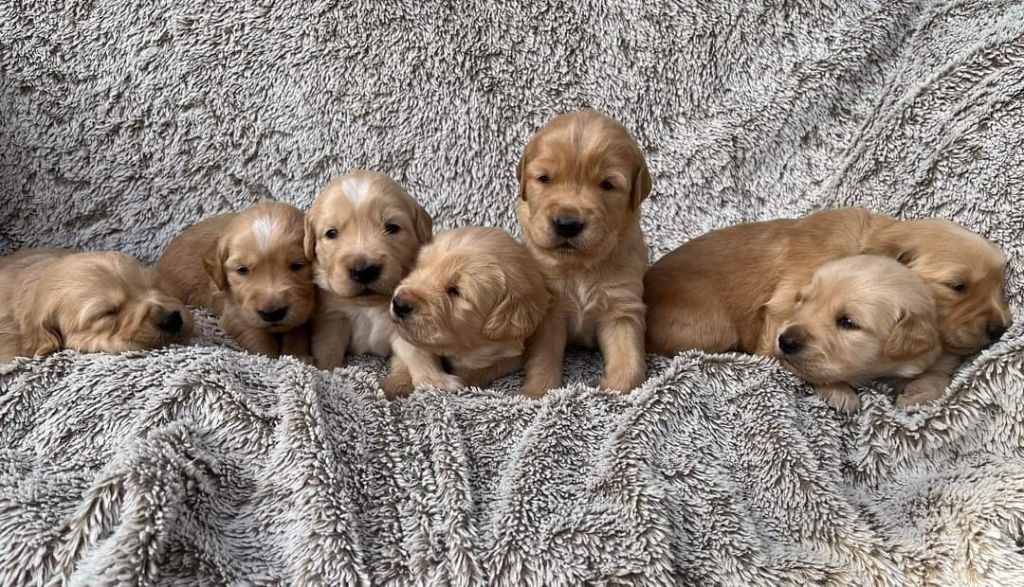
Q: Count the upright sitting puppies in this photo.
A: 2